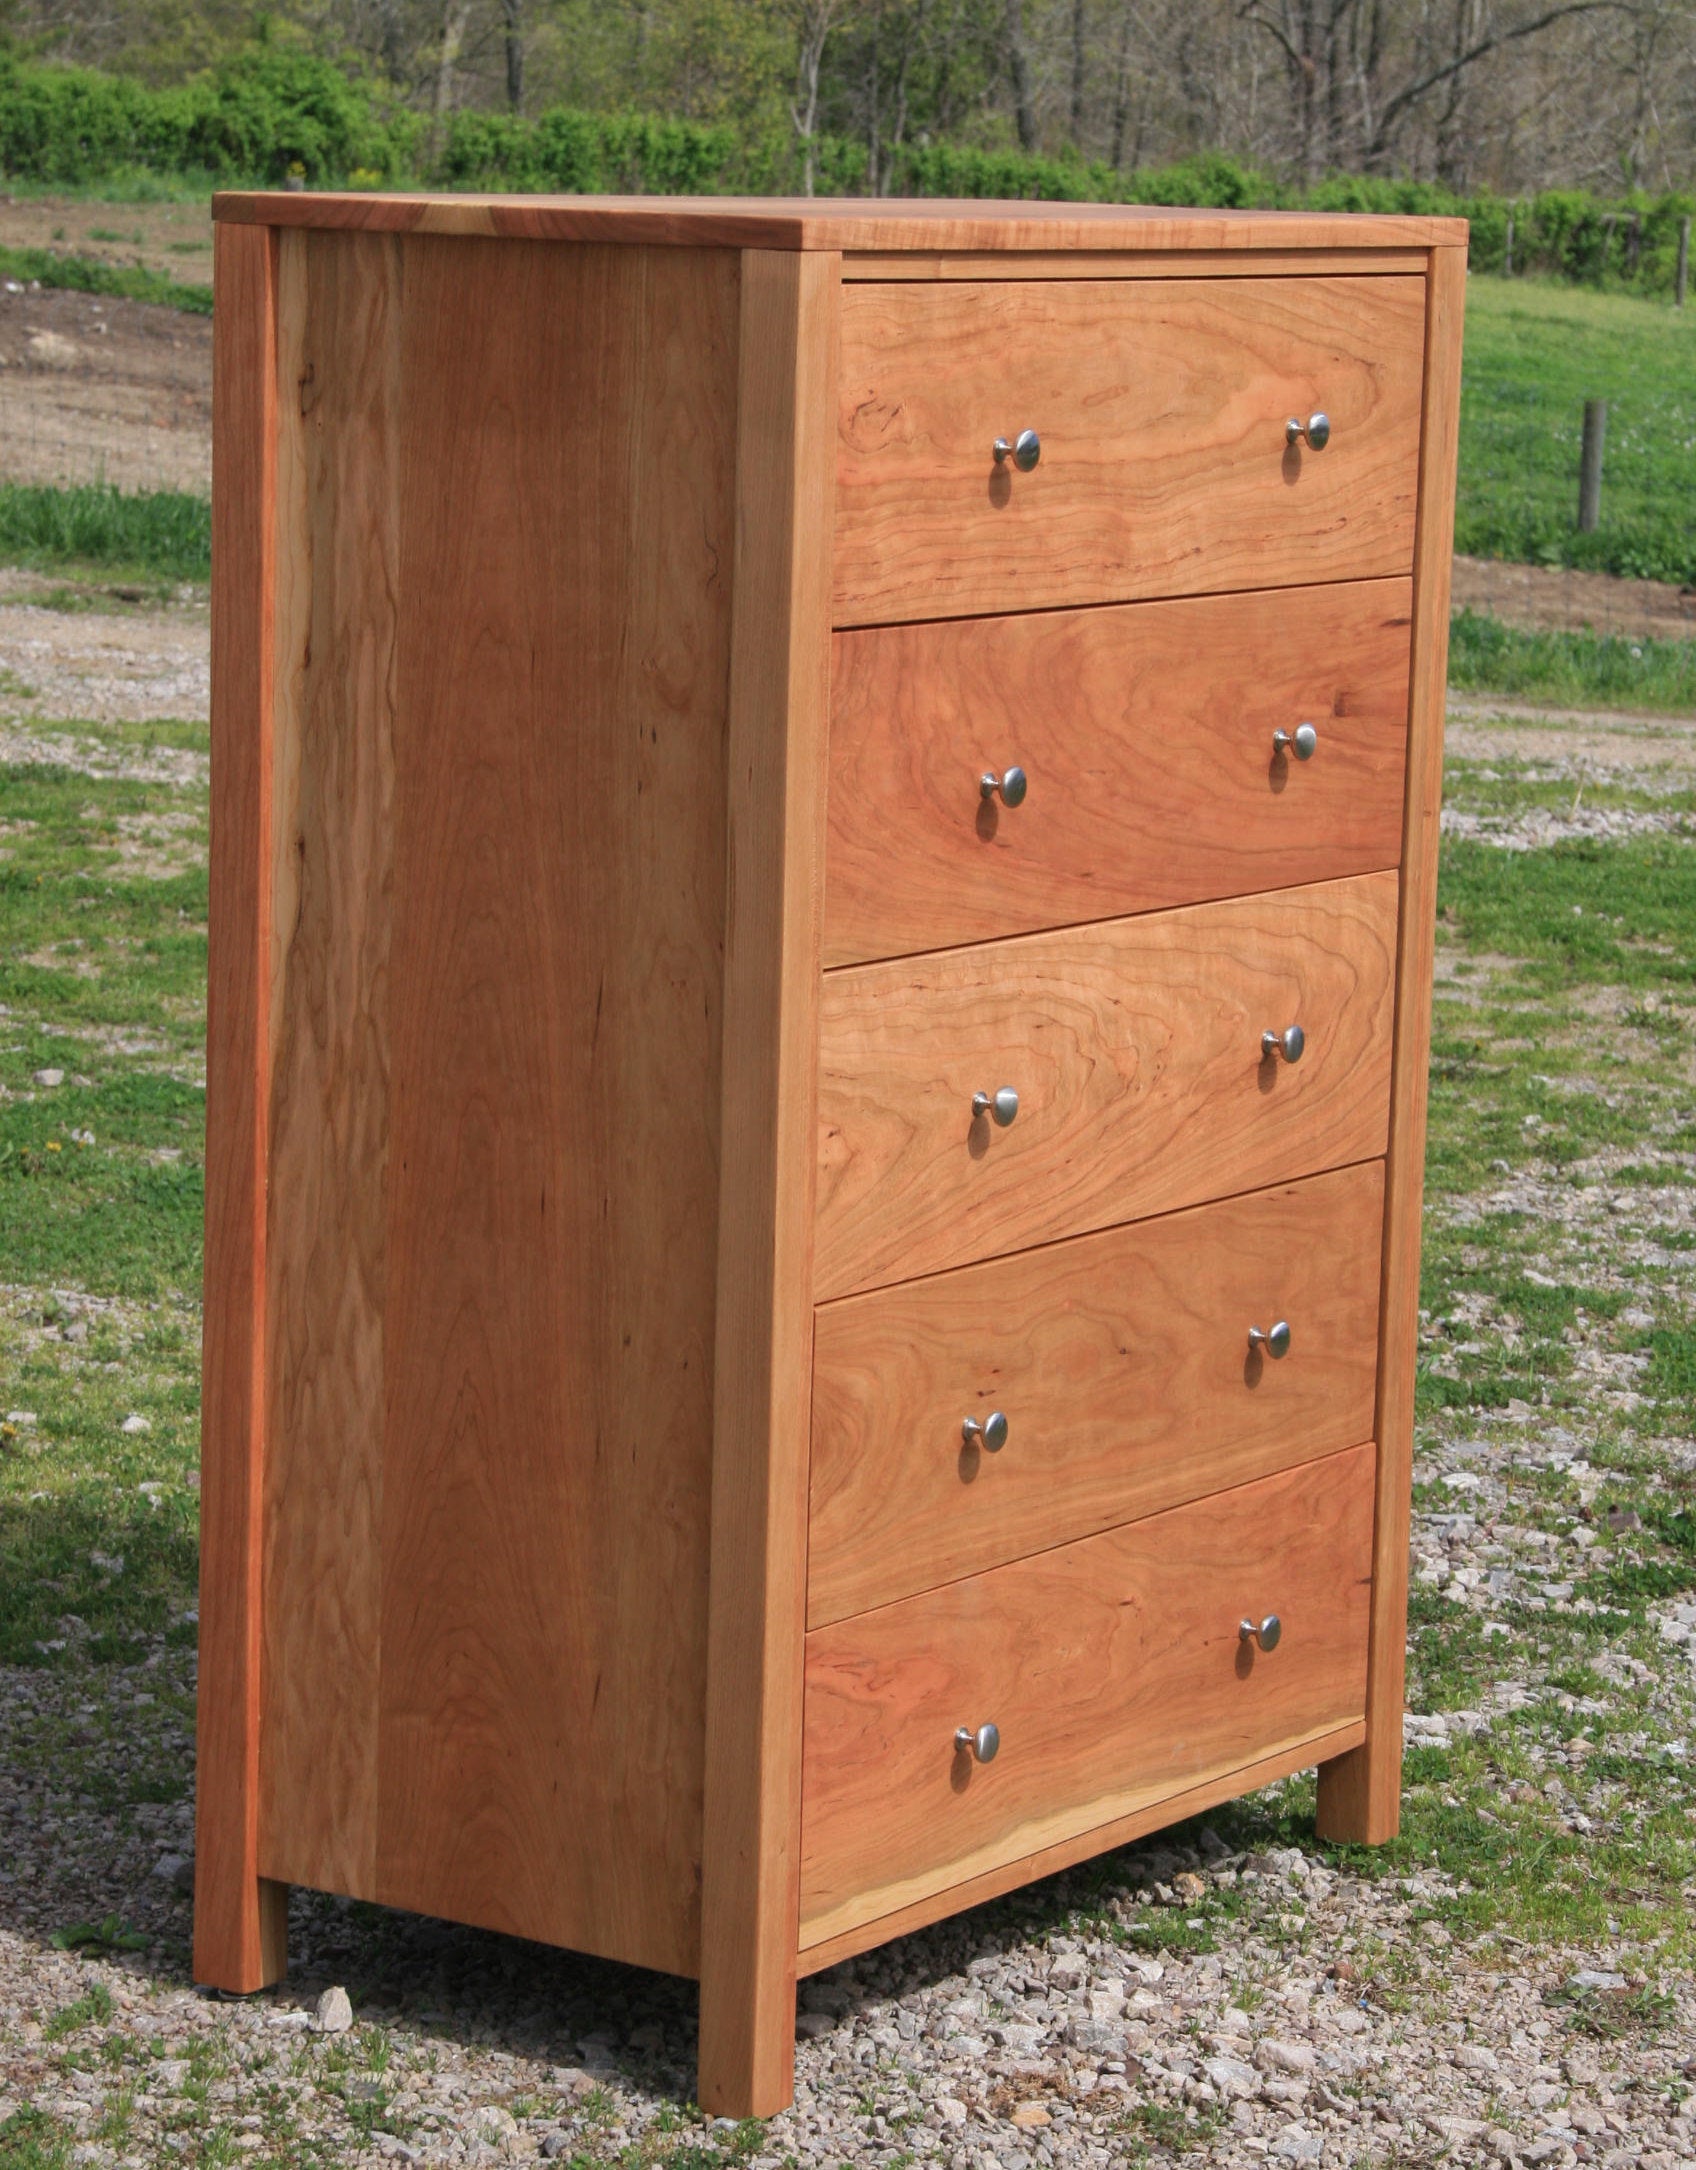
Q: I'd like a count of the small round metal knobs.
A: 10